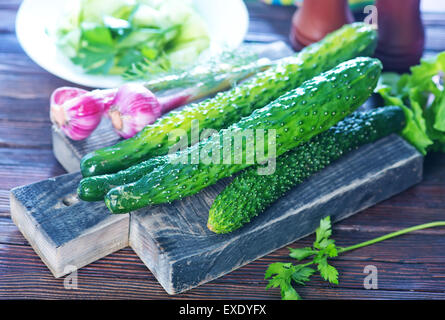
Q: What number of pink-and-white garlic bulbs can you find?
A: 2